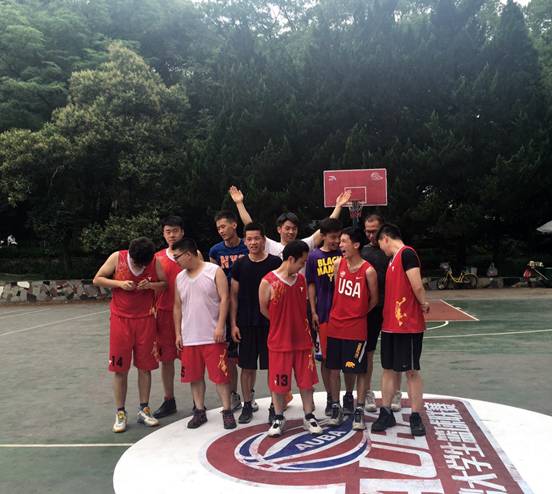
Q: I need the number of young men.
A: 11